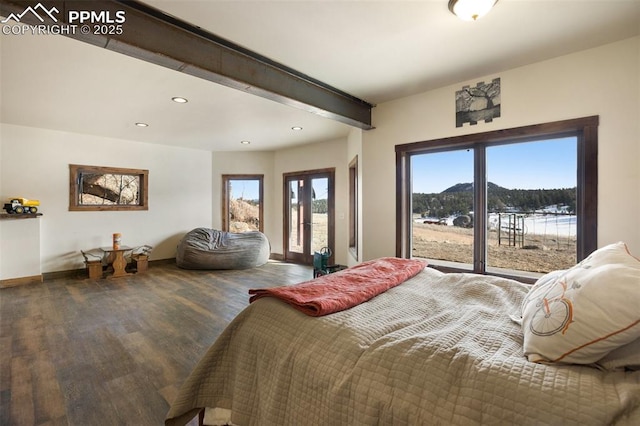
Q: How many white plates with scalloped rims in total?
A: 0